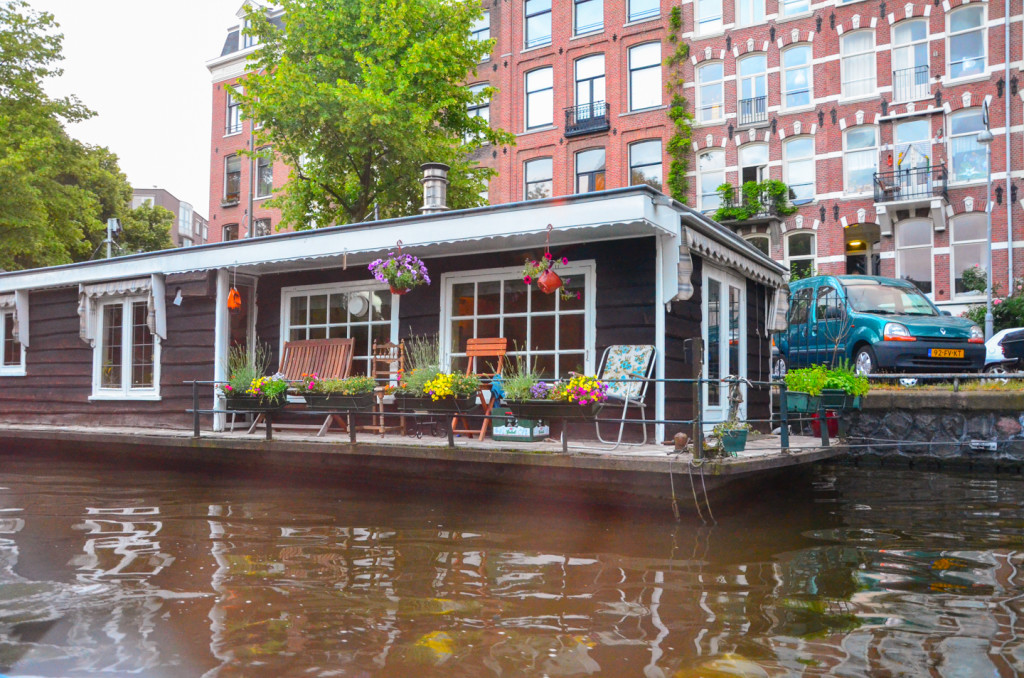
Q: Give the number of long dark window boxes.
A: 4